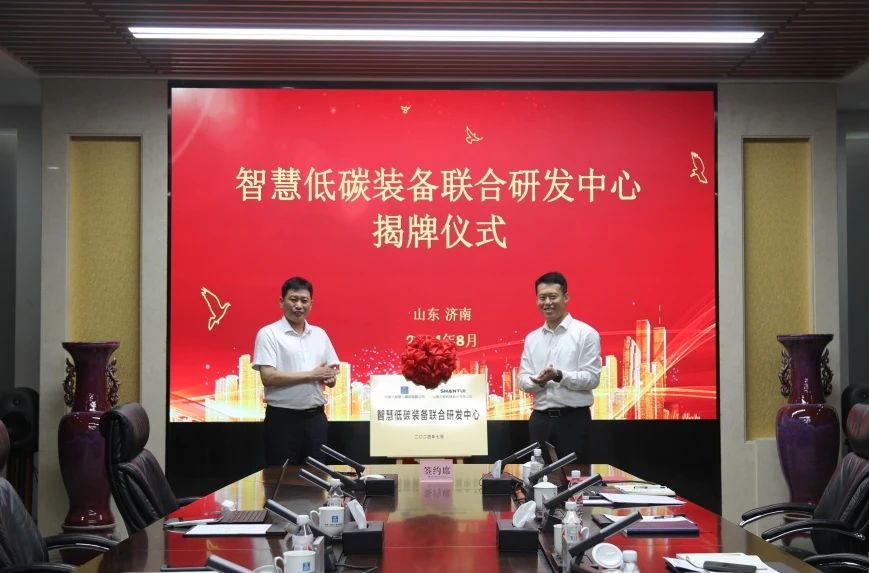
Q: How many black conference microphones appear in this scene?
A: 9